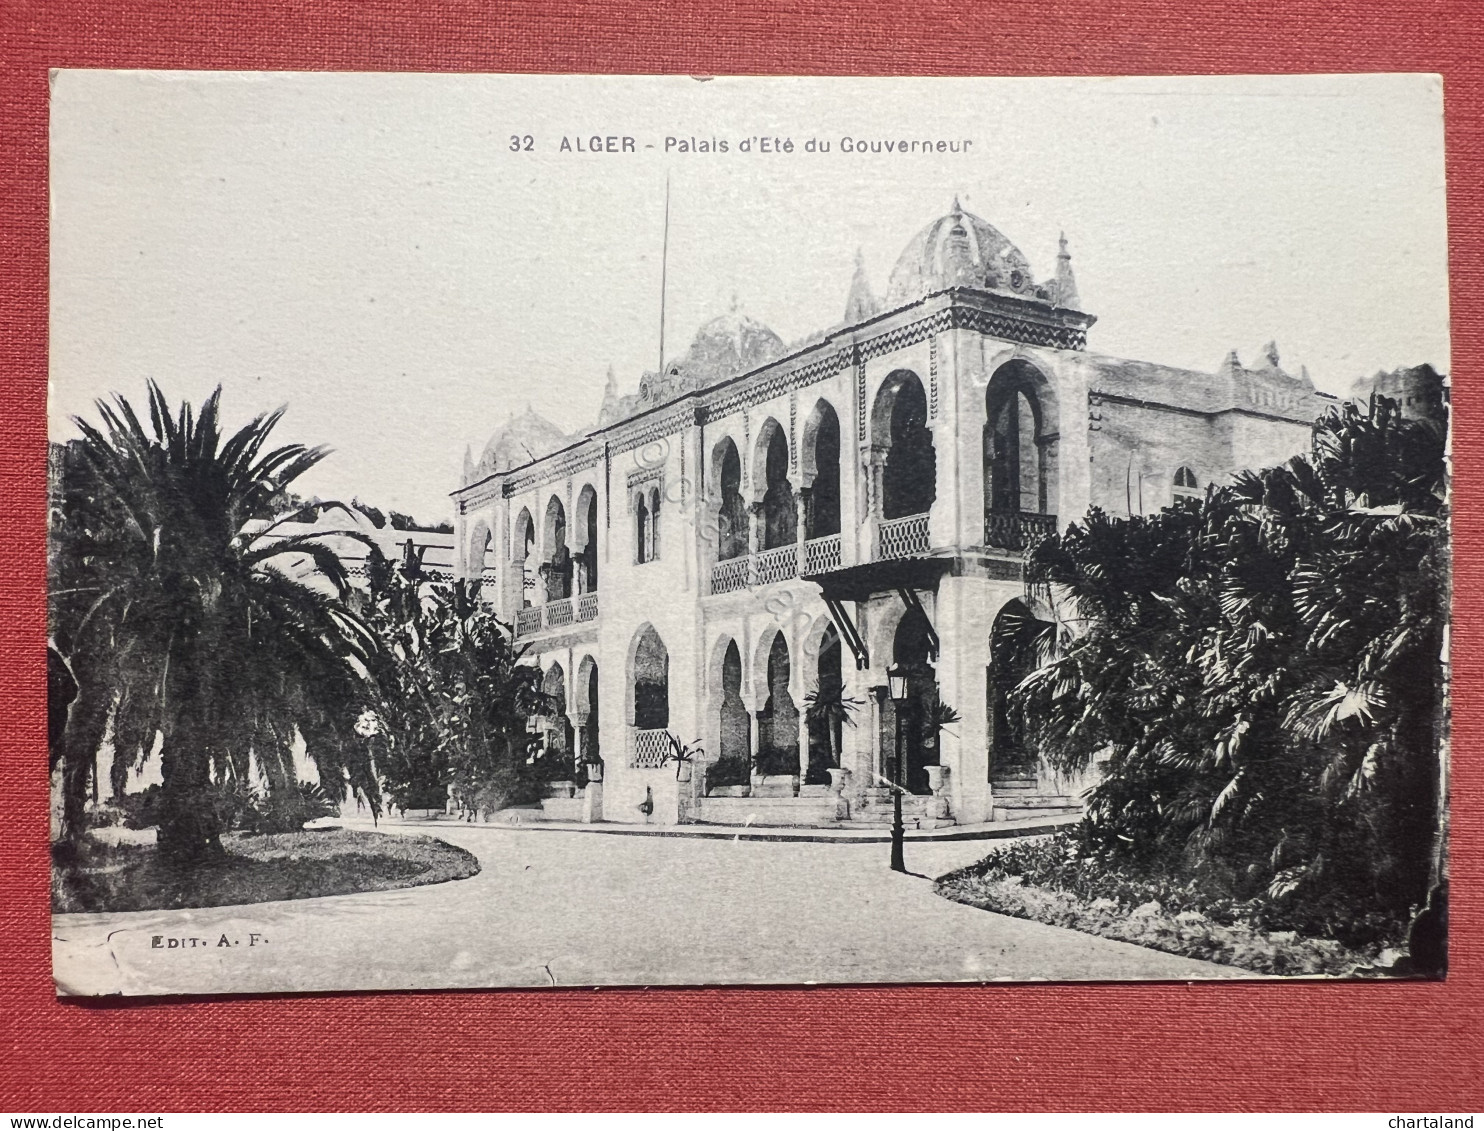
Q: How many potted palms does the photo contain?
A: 3